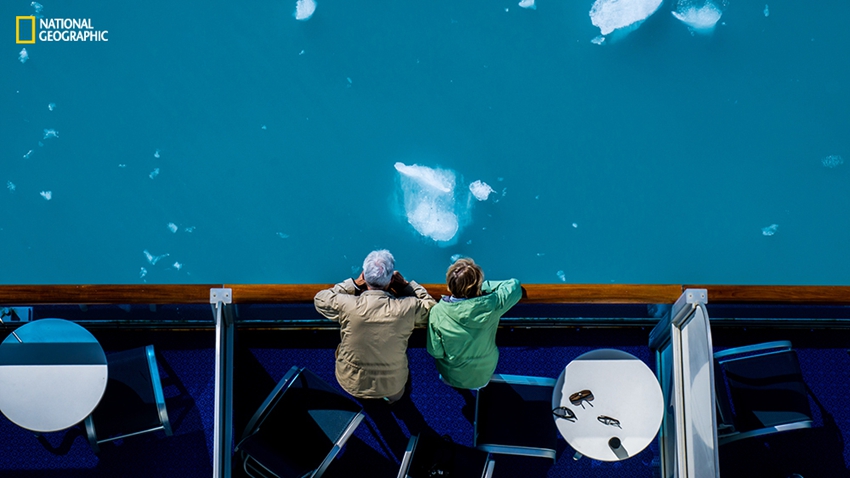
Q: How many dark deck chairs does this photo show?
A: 5